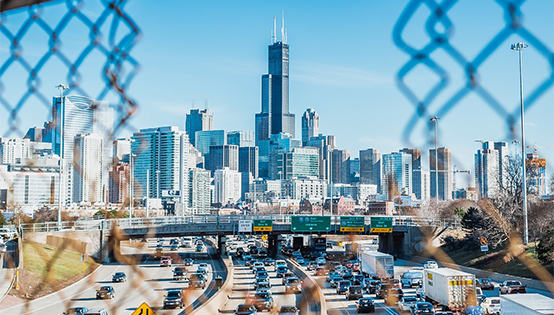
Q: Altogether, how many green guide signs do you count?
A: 4